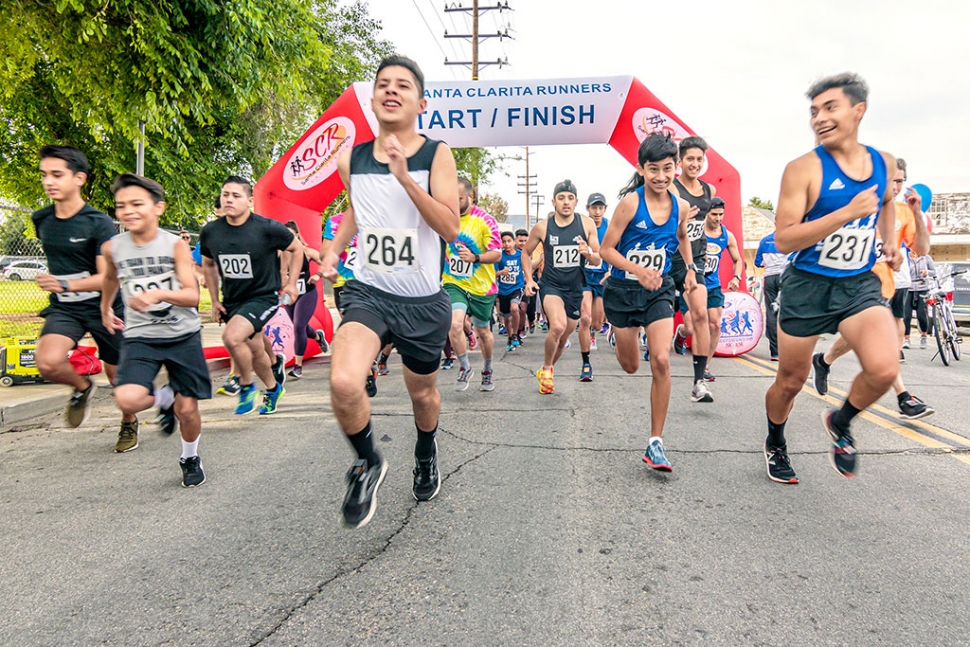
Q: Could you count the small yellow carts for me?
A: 1